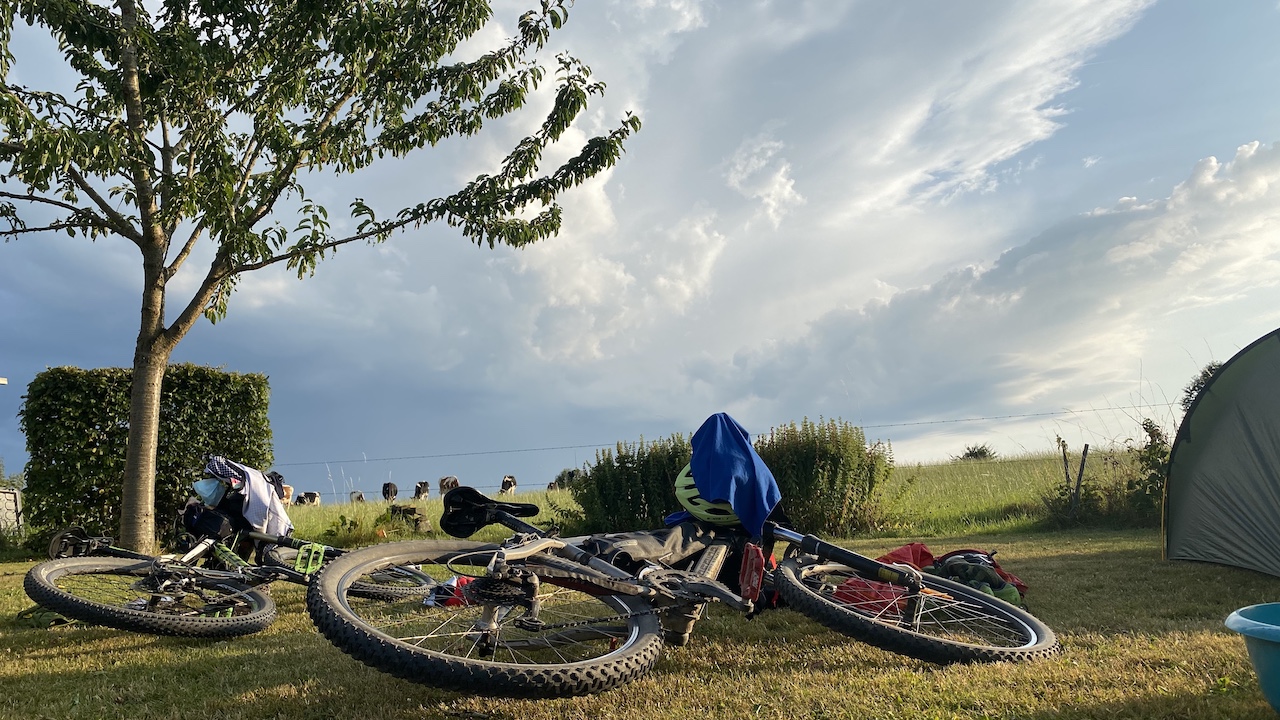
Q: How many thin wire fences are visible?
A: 1